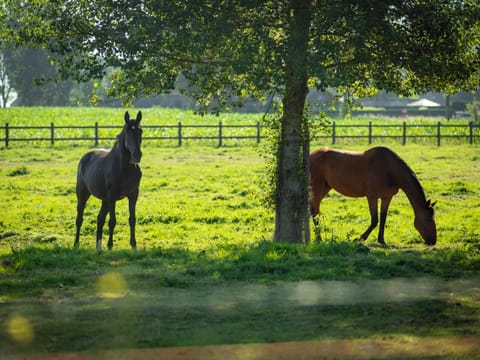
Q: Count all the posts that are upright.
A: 11